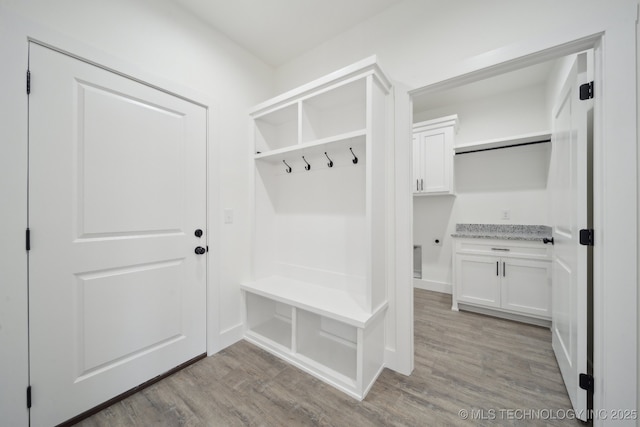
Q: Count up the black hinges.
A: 6